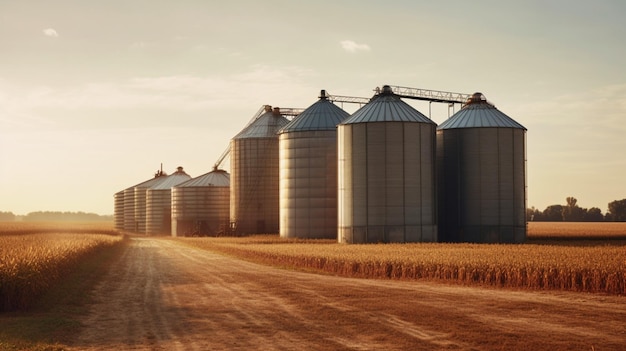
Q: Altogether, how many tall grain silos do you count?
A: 4